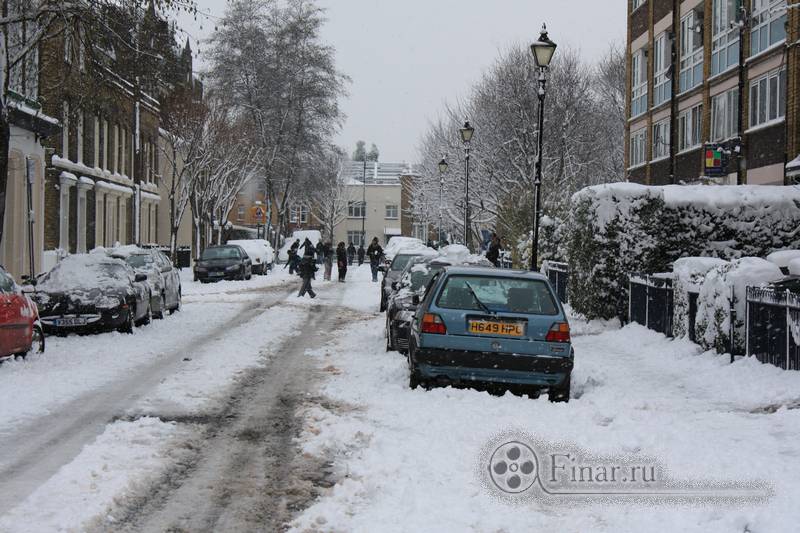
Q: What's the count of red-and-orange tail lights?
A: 2